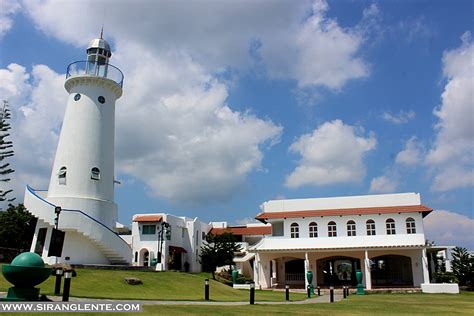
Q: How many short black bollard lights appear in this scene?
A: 10